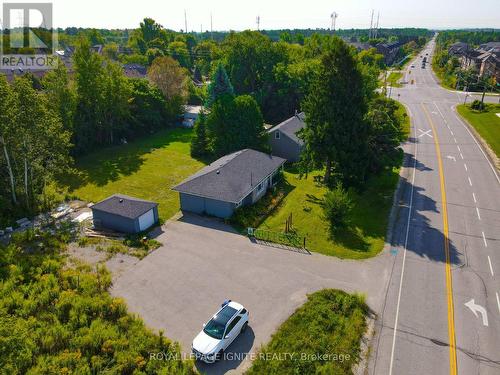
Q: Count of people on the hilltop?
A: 0